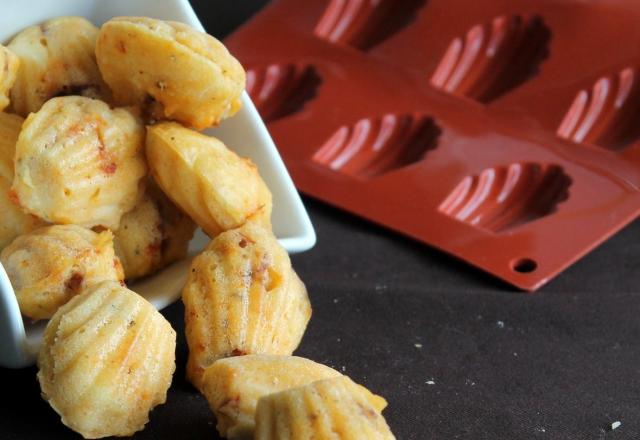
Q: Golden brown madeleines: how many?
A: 12